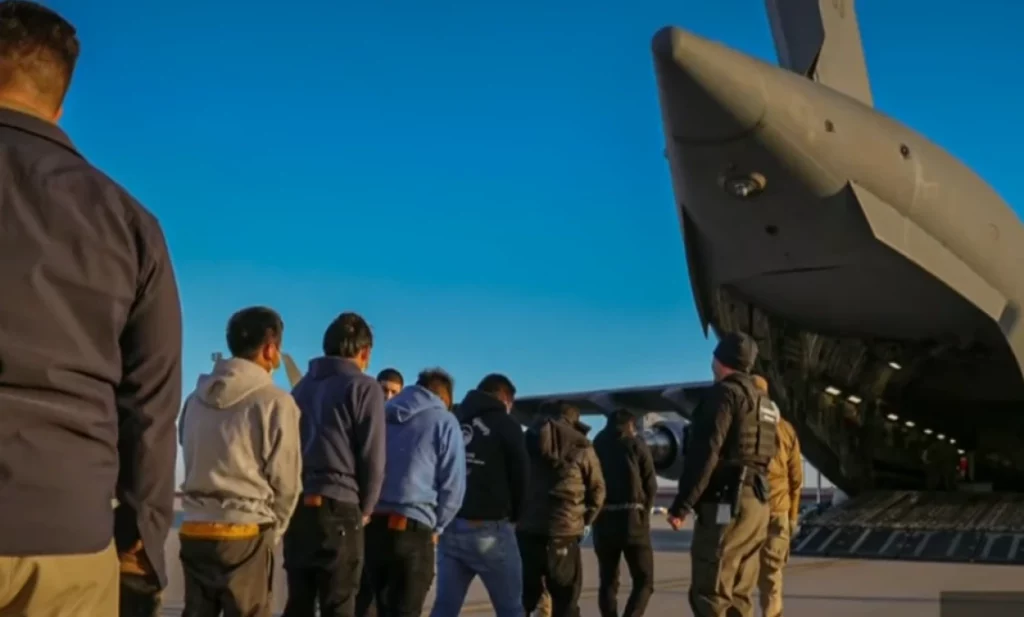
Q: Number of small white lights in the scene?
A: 9